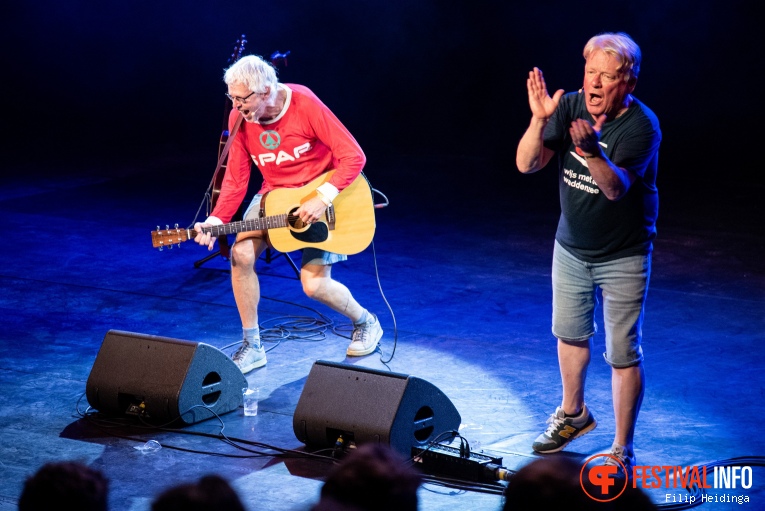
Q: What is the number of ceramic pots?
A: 0